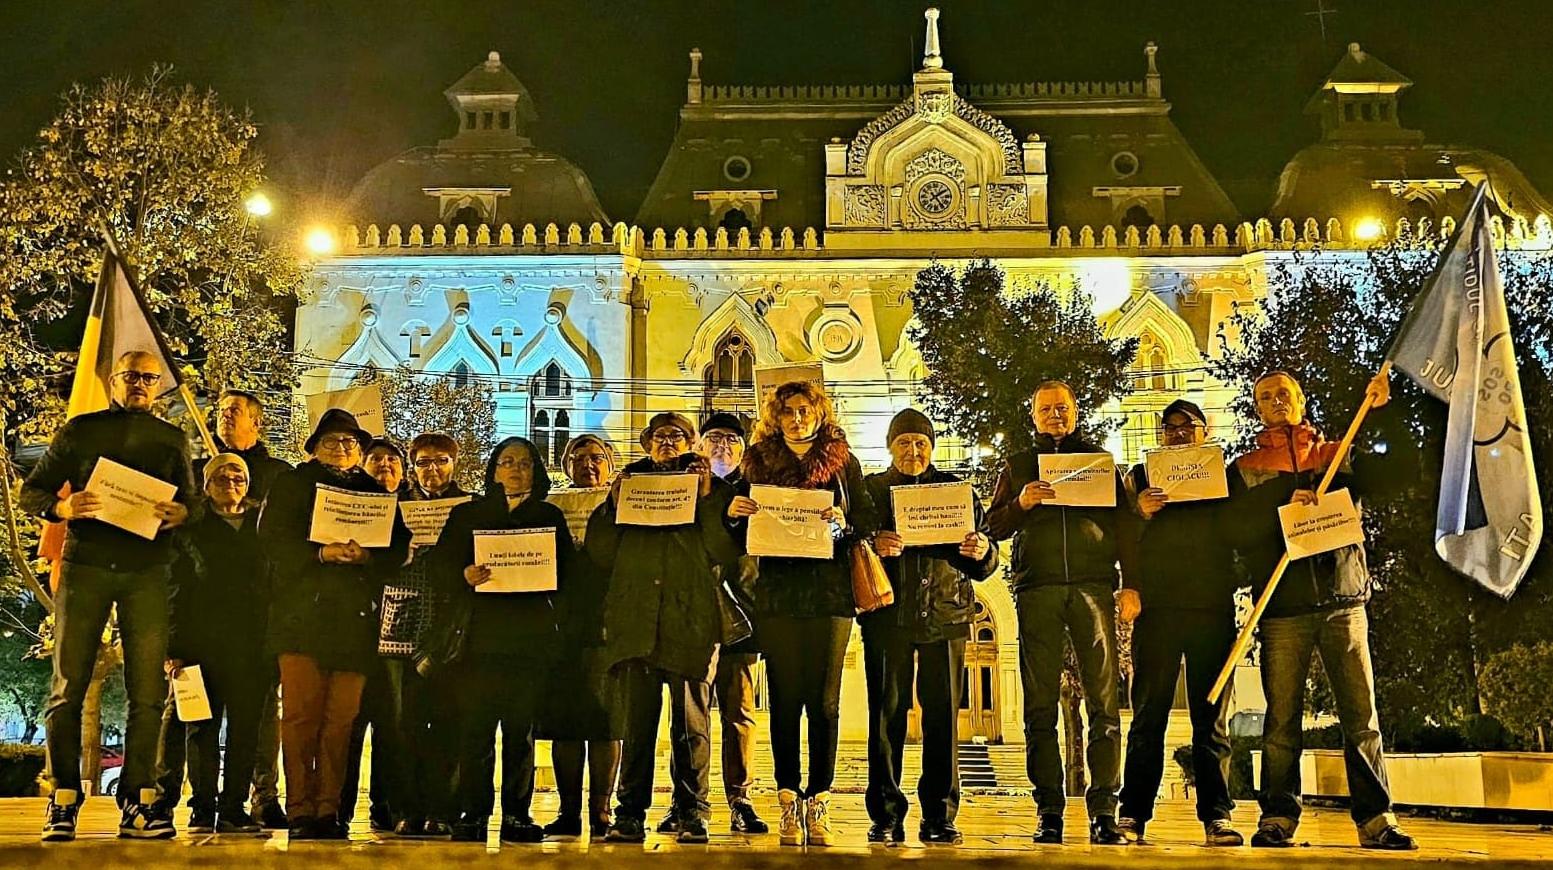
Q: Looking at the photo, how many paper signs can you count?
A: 14